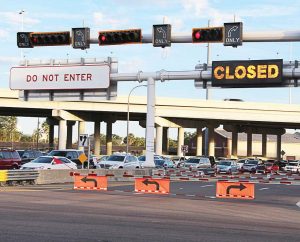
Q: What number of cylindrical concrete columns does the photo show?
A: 15